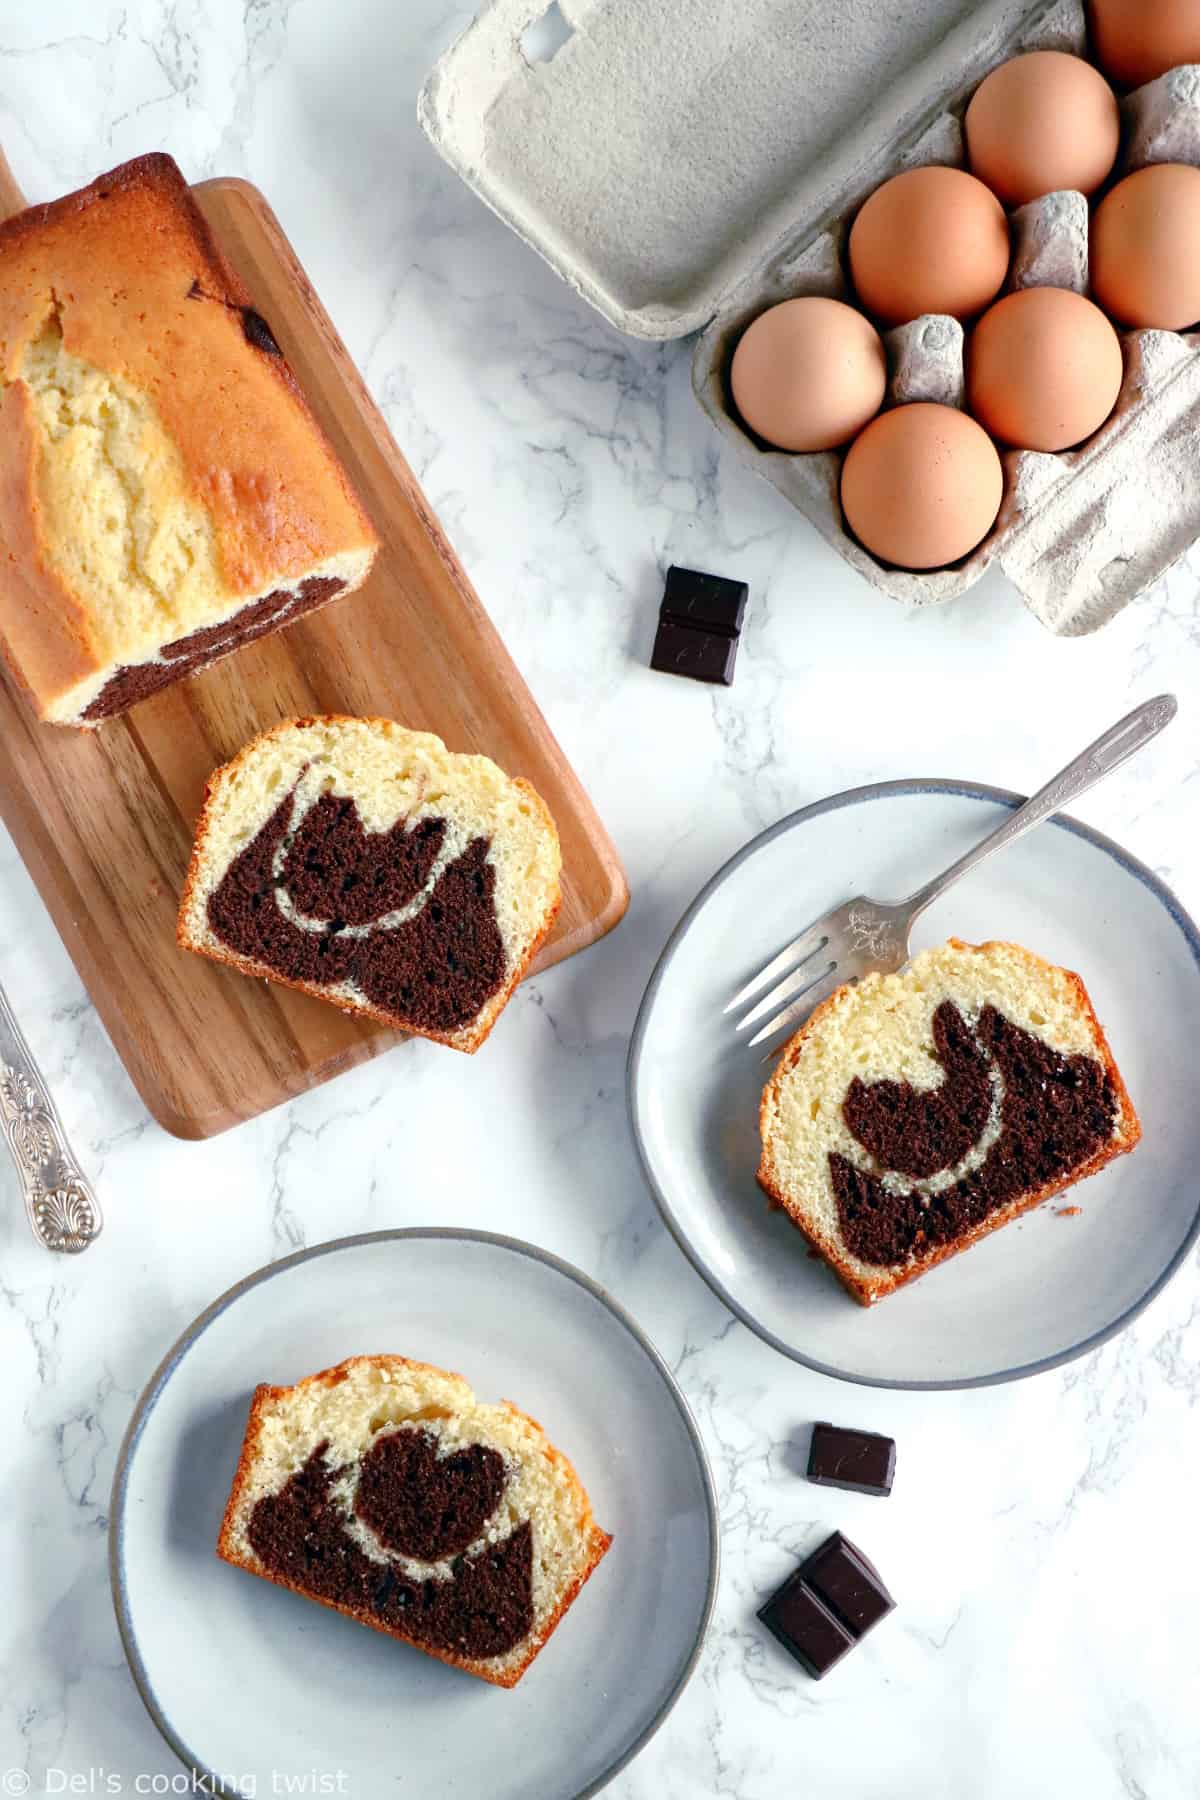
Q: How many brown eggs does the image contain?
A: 7